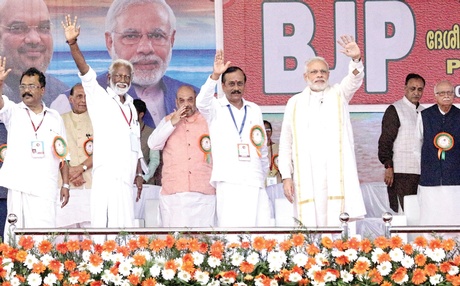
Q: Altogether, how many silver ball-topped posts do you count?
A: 3